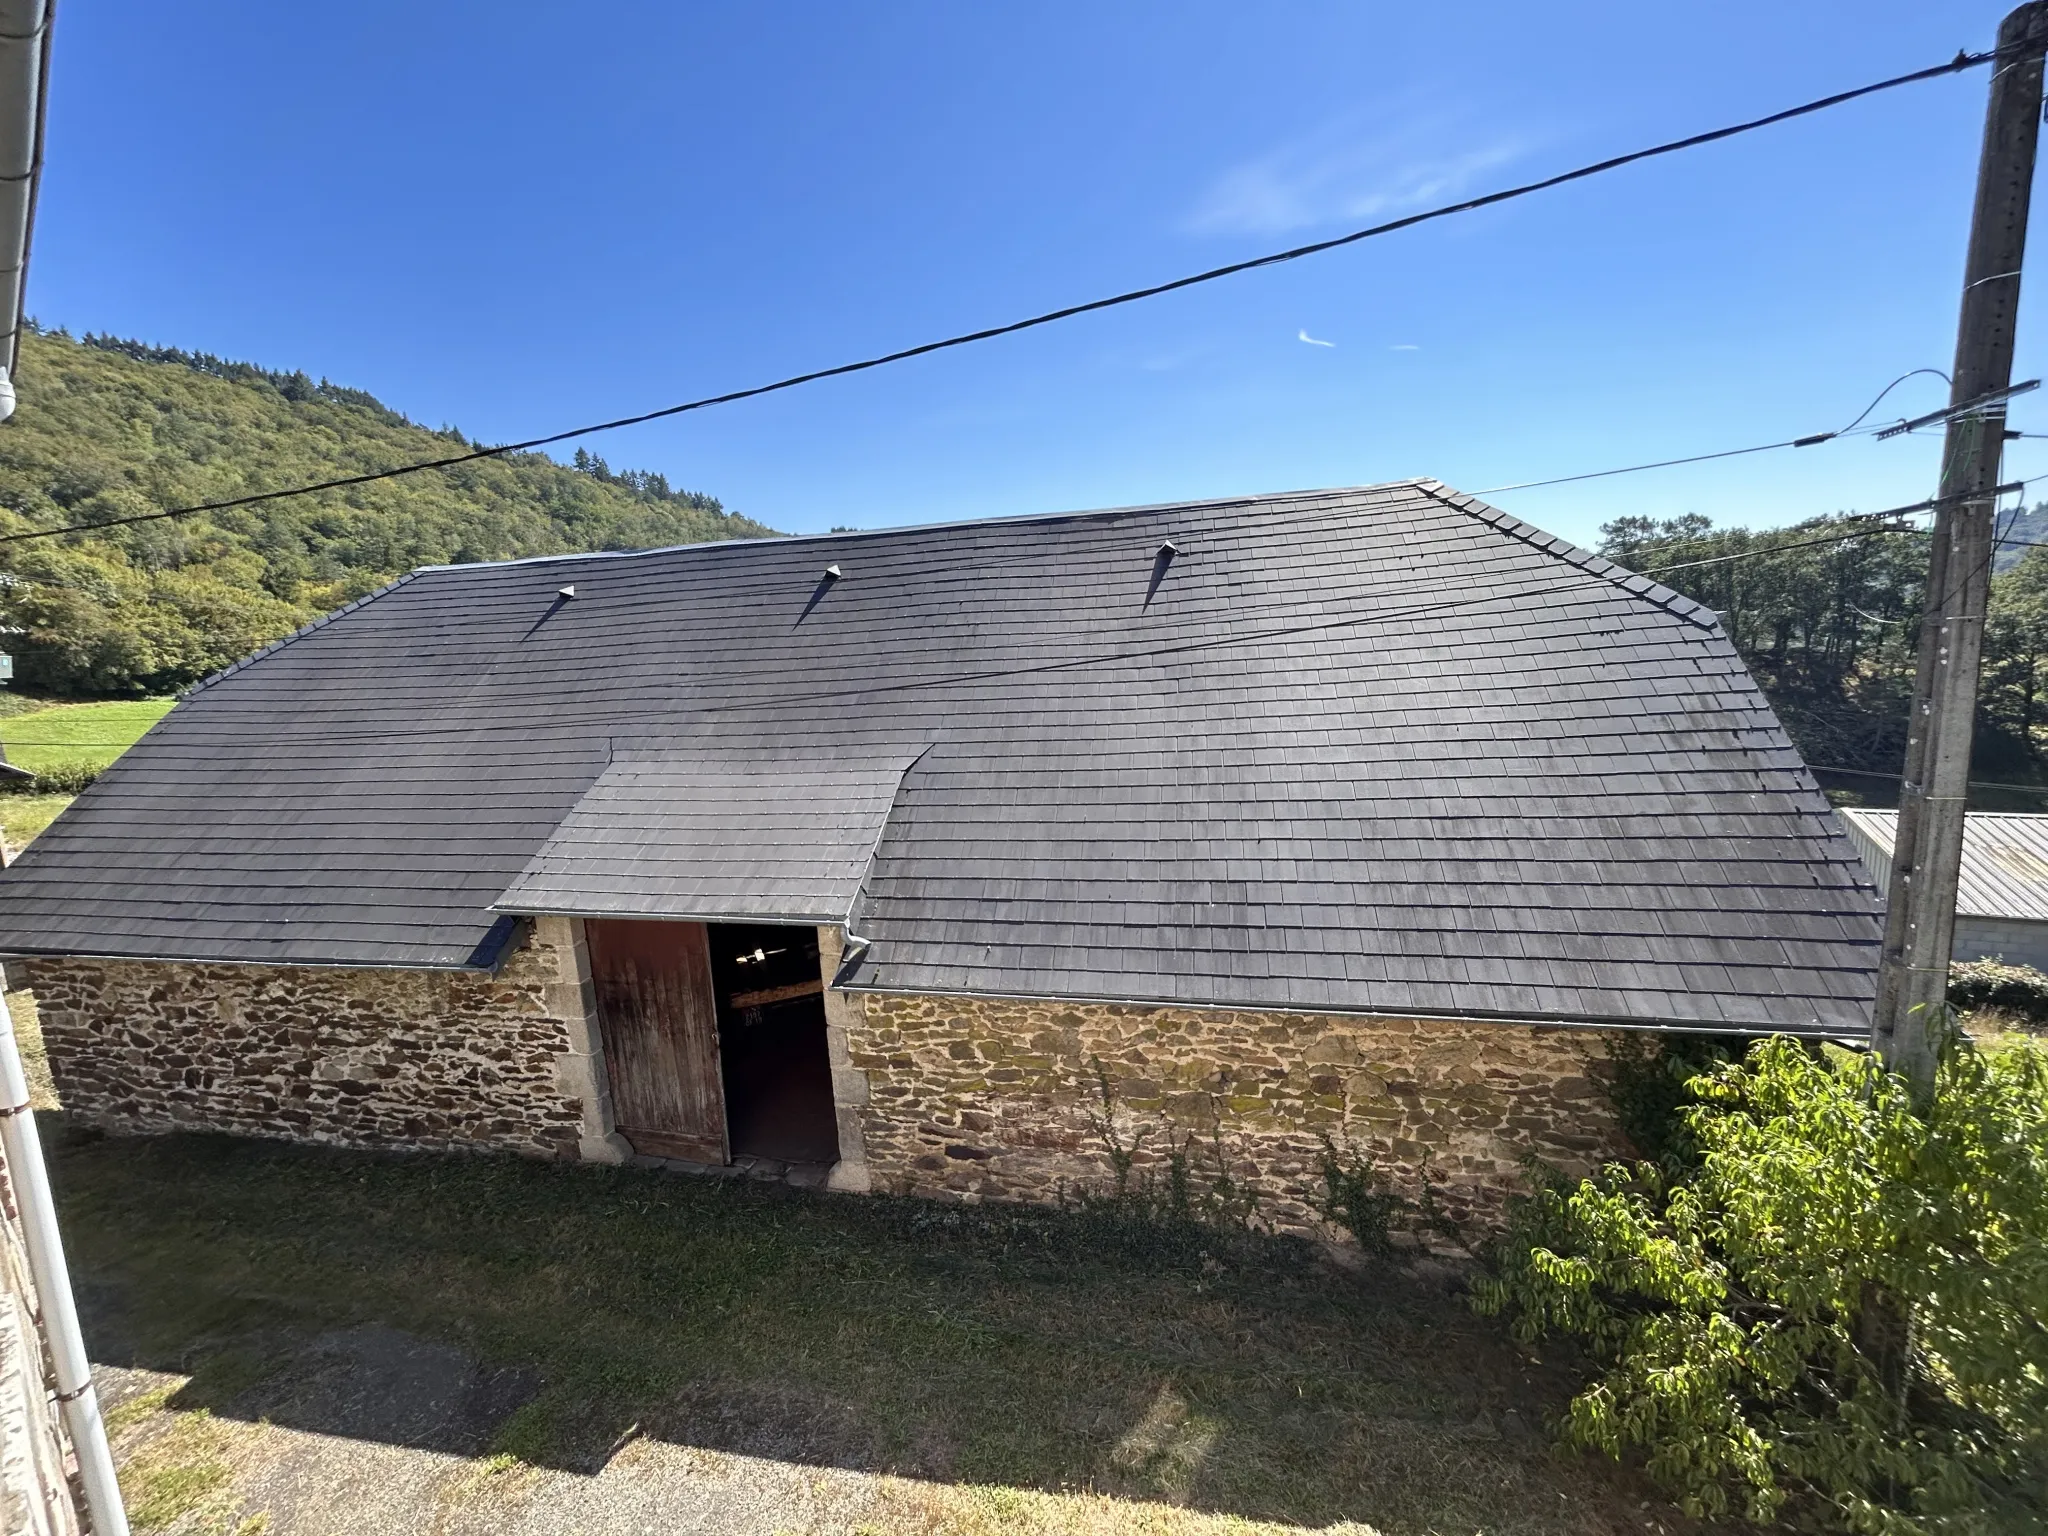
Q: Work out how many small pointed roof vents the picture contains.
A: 3